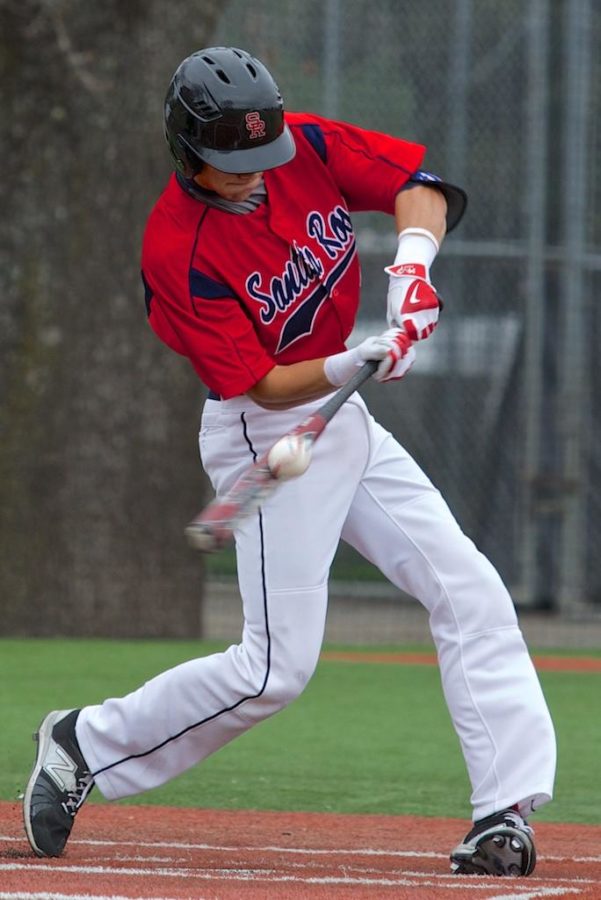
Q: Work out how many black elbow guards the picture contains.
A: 1